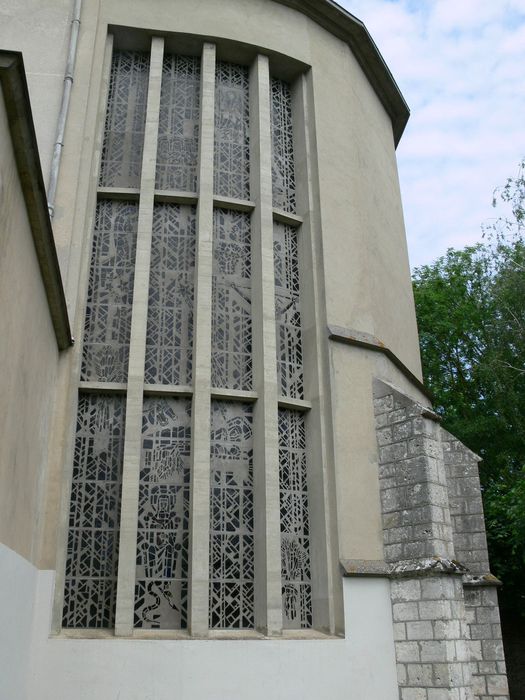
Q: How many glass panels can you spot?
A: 12